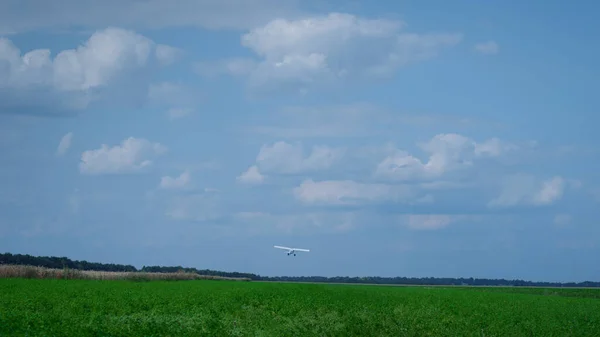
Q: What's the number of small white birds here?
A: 0